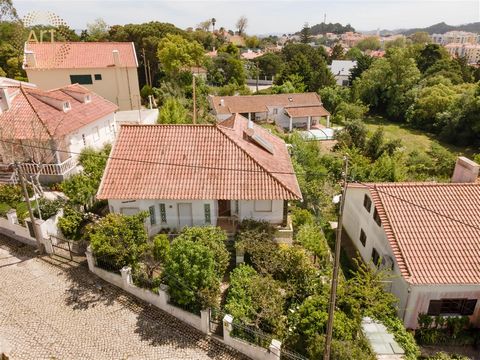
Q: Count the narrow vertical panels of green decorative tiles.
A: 3